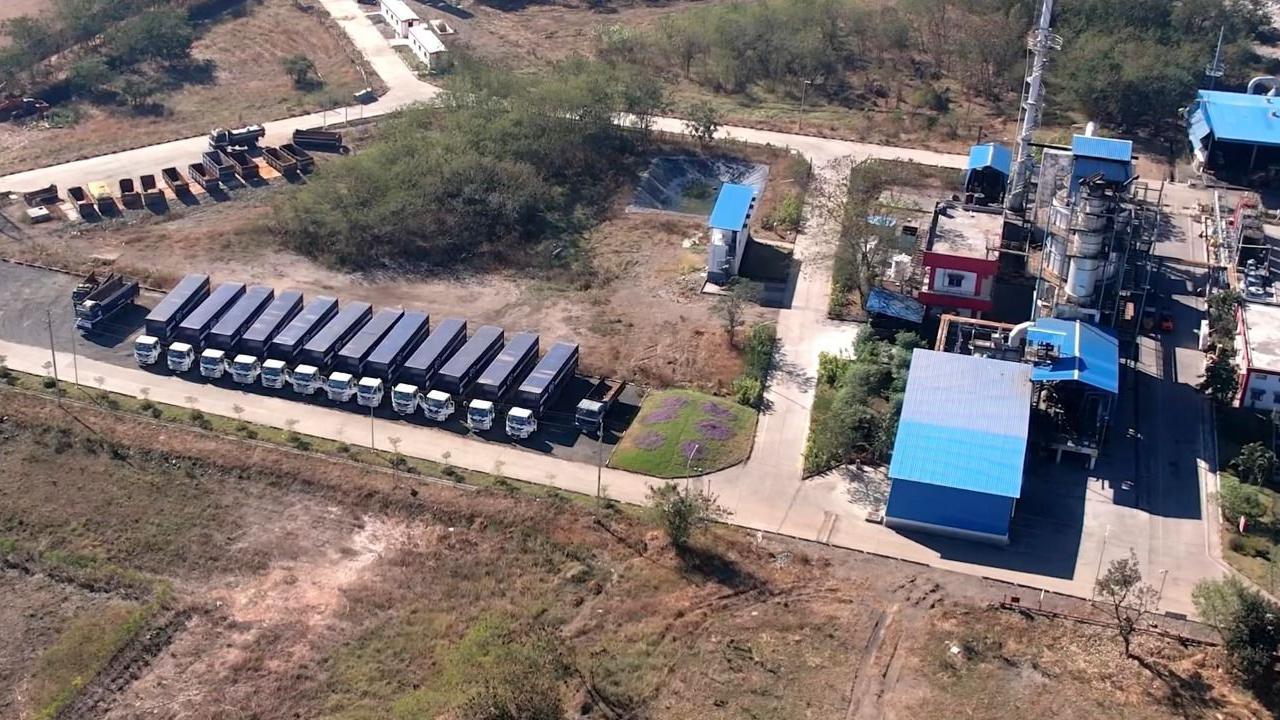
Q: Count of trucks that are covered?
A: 12